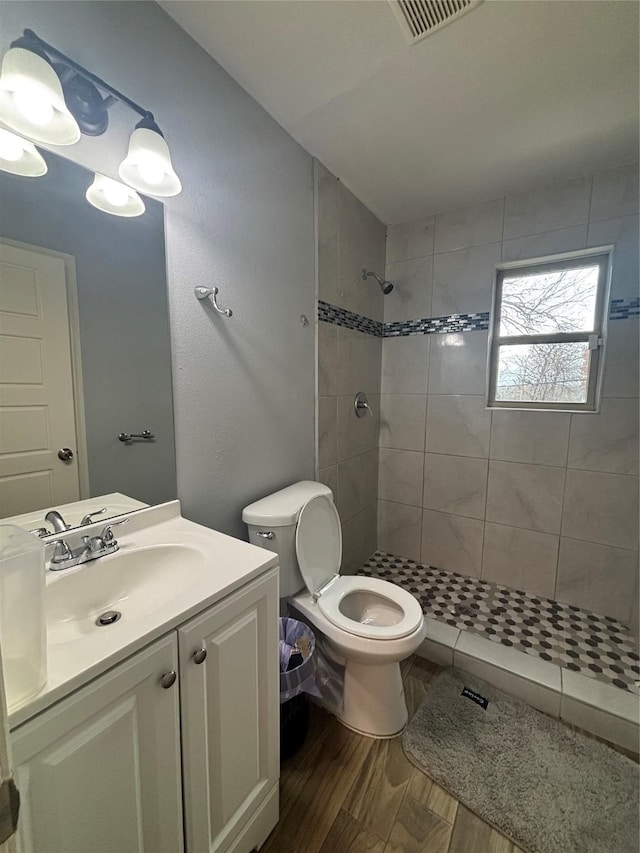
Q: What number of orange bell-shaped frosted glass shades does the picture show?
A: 0